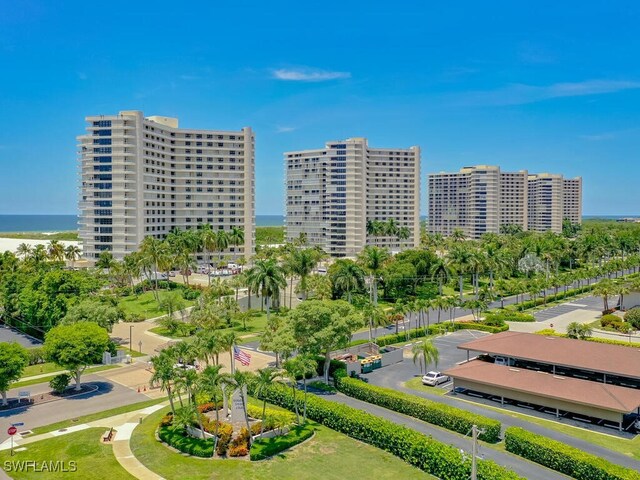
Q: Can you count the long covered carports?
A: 2